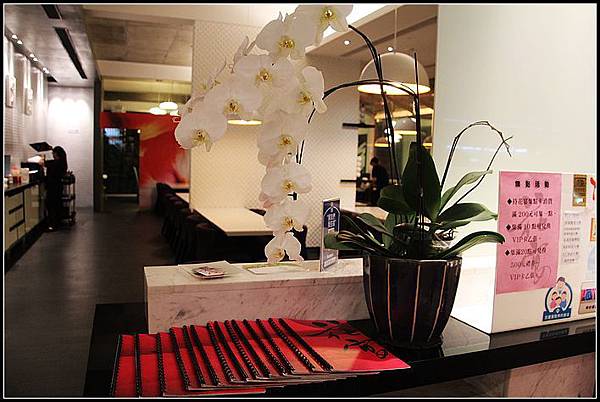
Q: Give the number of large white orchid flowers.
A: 10